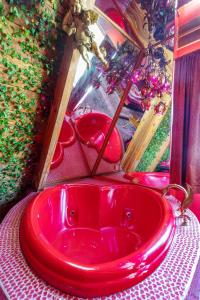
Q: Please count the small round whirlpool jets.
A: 2